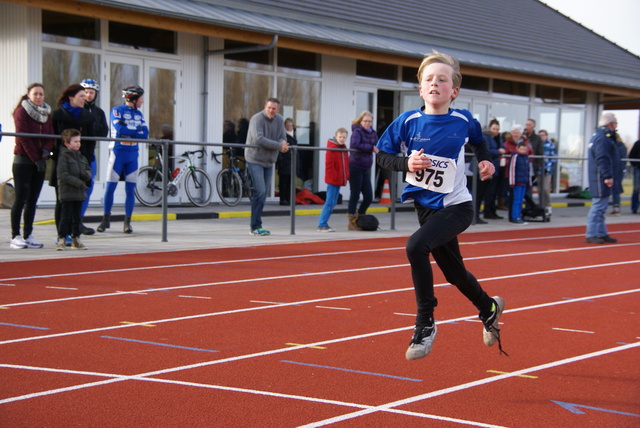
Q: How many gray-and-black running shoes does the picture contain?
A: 2